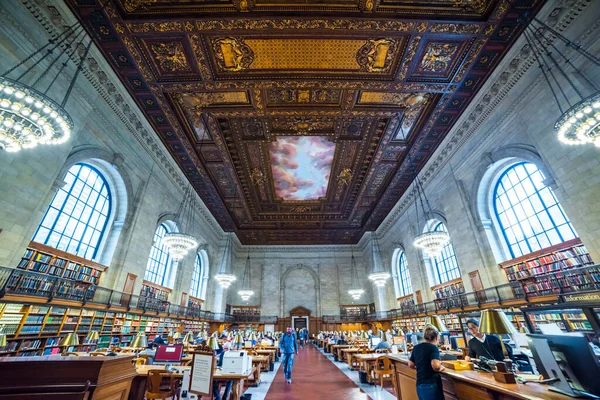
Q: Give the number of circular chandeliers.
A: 8